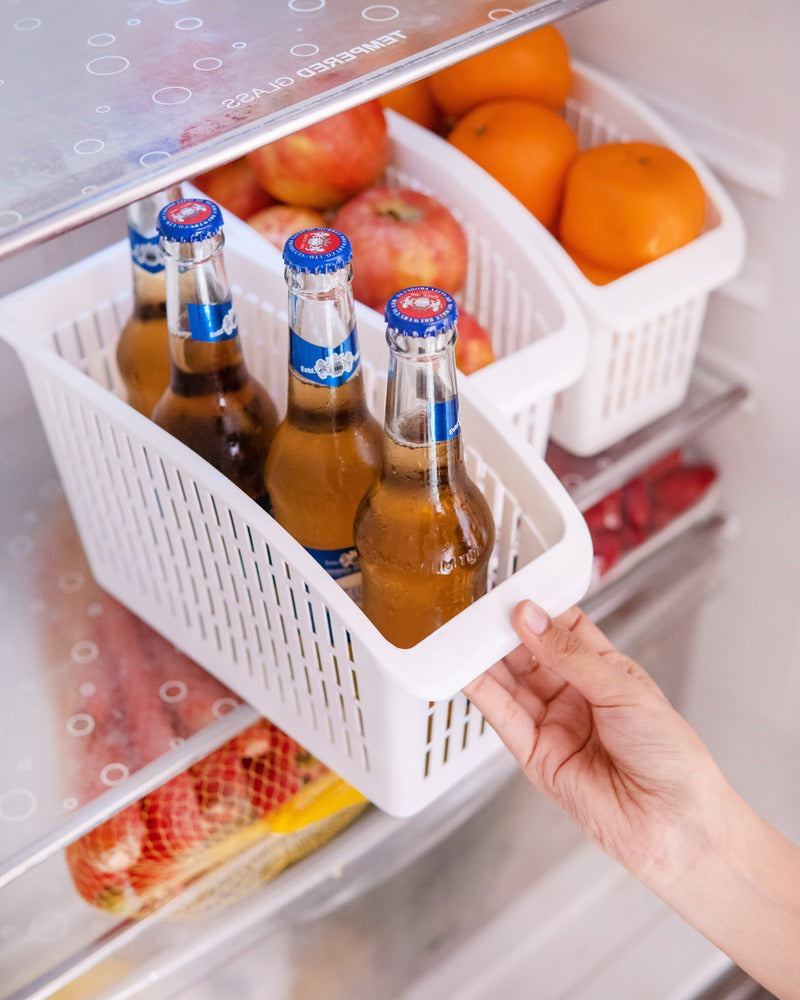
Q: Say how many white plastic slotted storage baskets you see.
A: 3